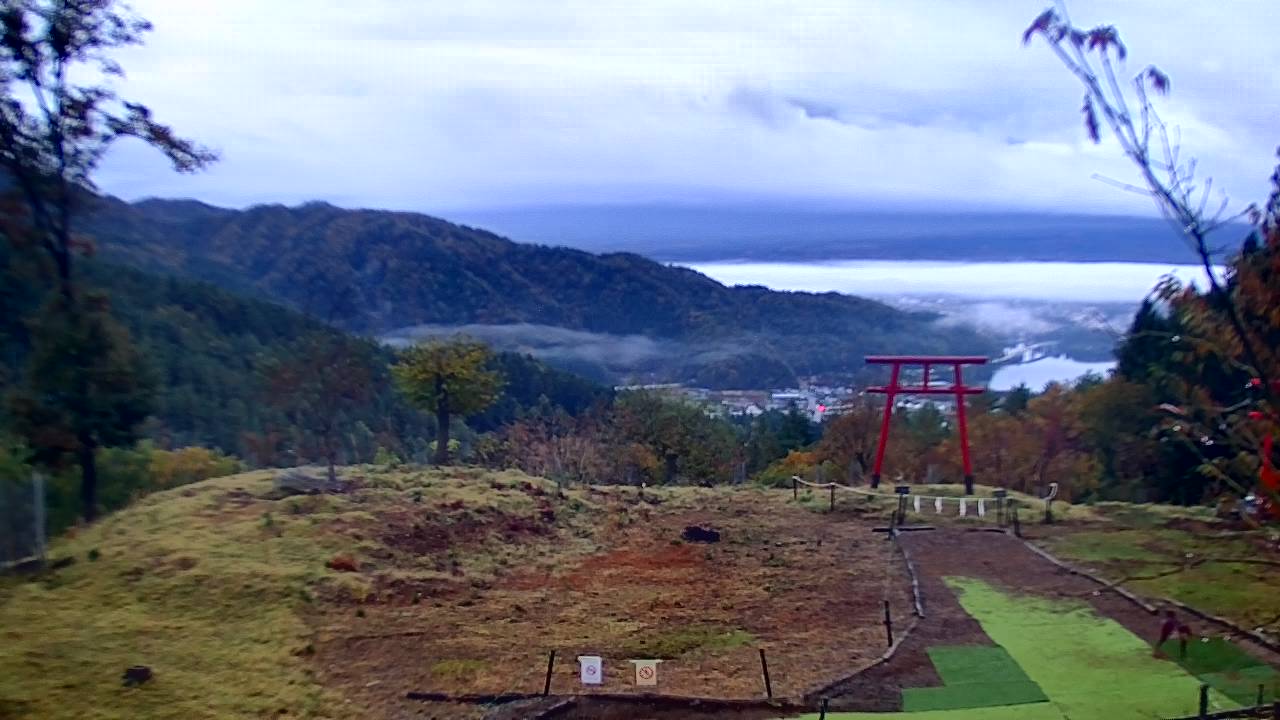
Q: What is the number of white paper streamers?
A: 4